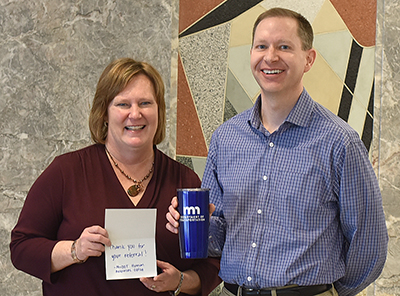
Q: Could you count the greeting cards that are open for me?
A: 1